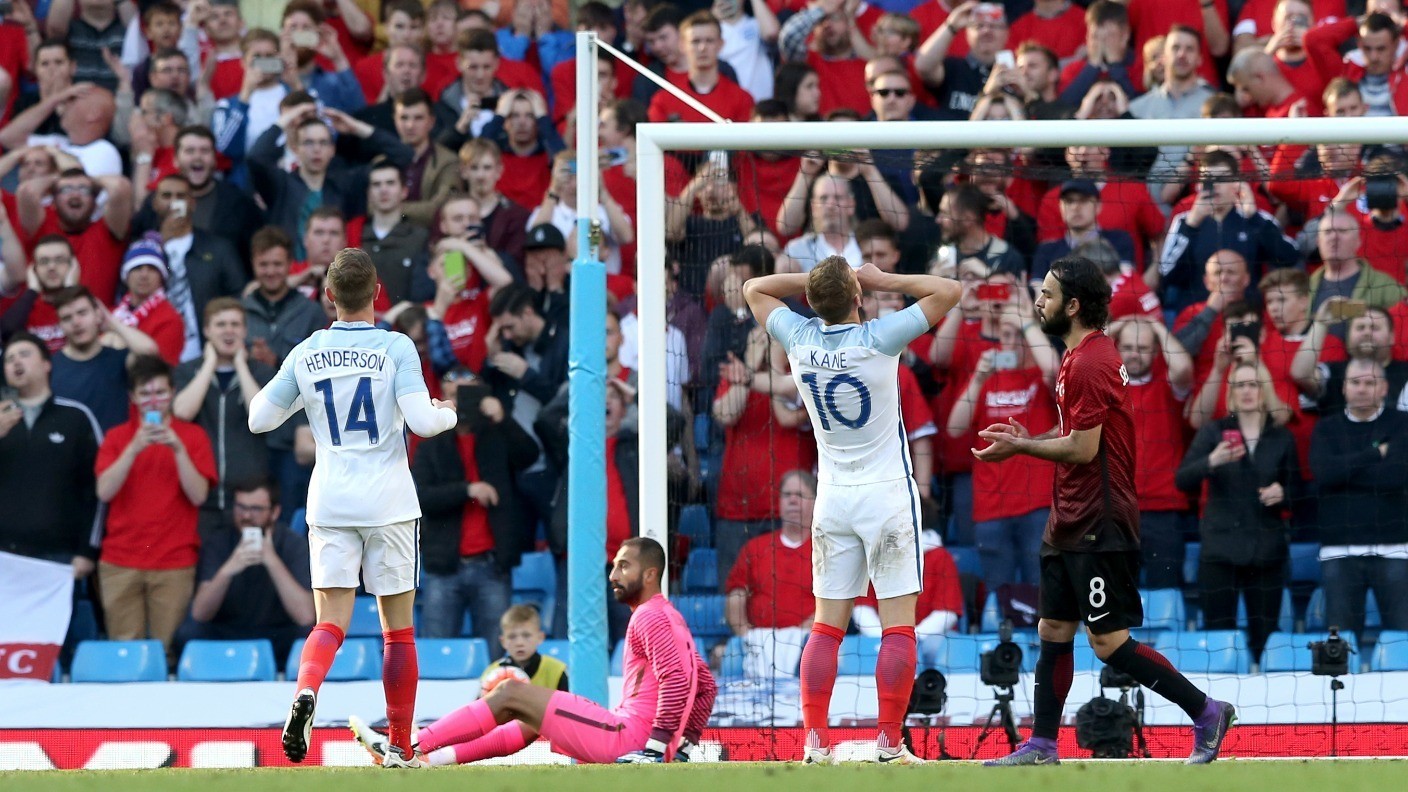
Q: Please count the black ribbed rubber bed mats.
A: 0